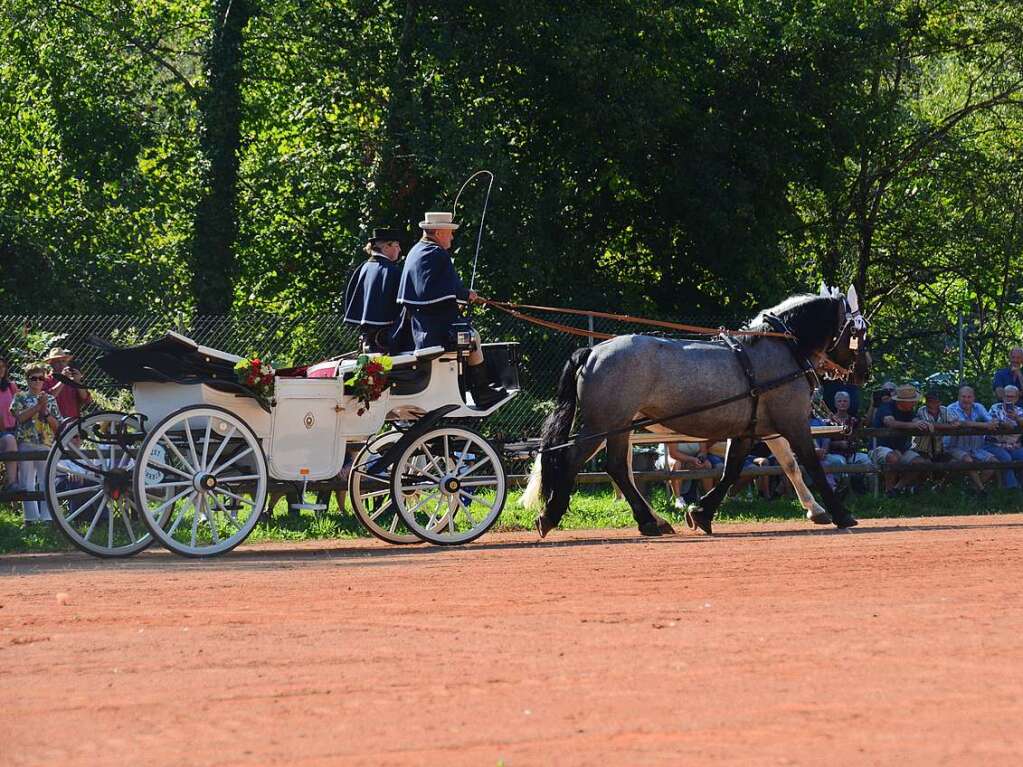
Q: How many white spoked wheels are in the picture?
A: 4